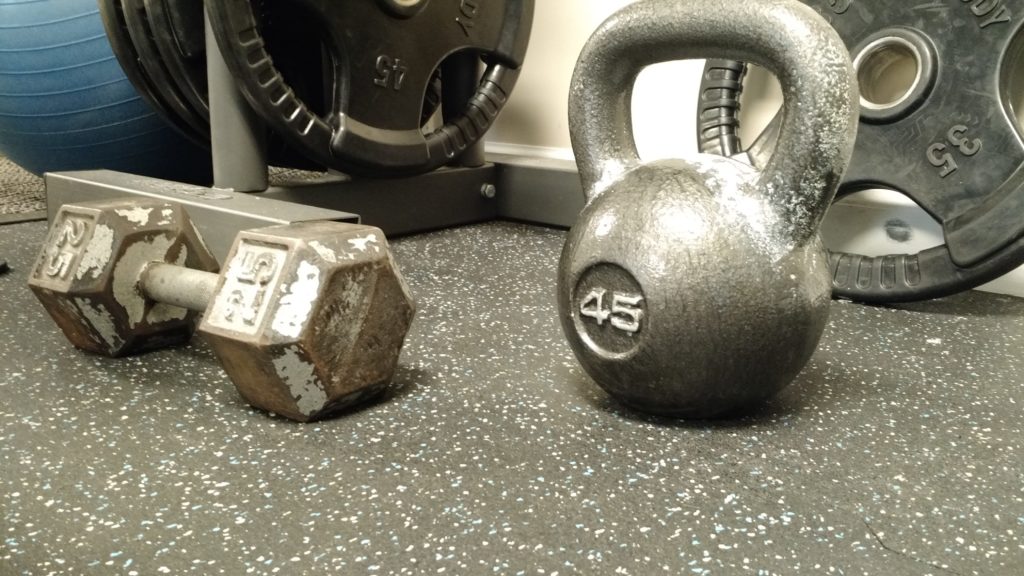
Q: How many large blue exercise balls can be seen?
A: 1